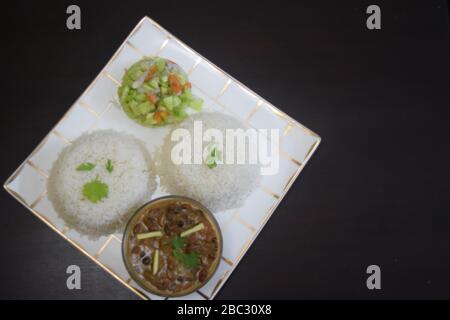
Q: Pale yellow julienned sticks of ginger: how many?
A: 3